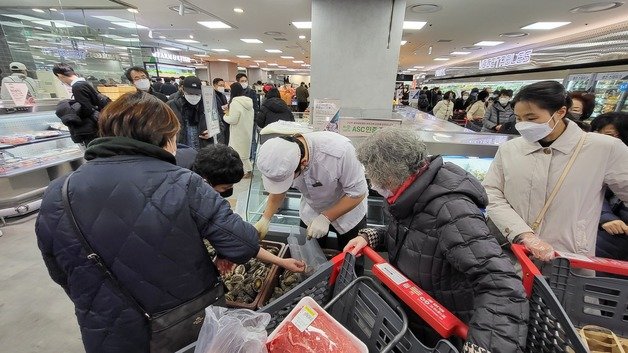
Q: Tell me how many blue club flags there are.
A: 0